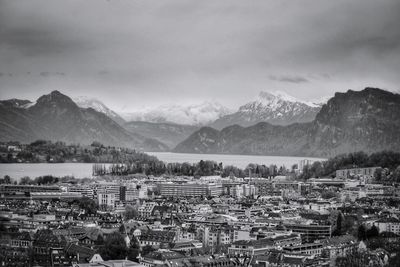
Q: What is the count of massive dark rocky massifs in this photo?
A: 2